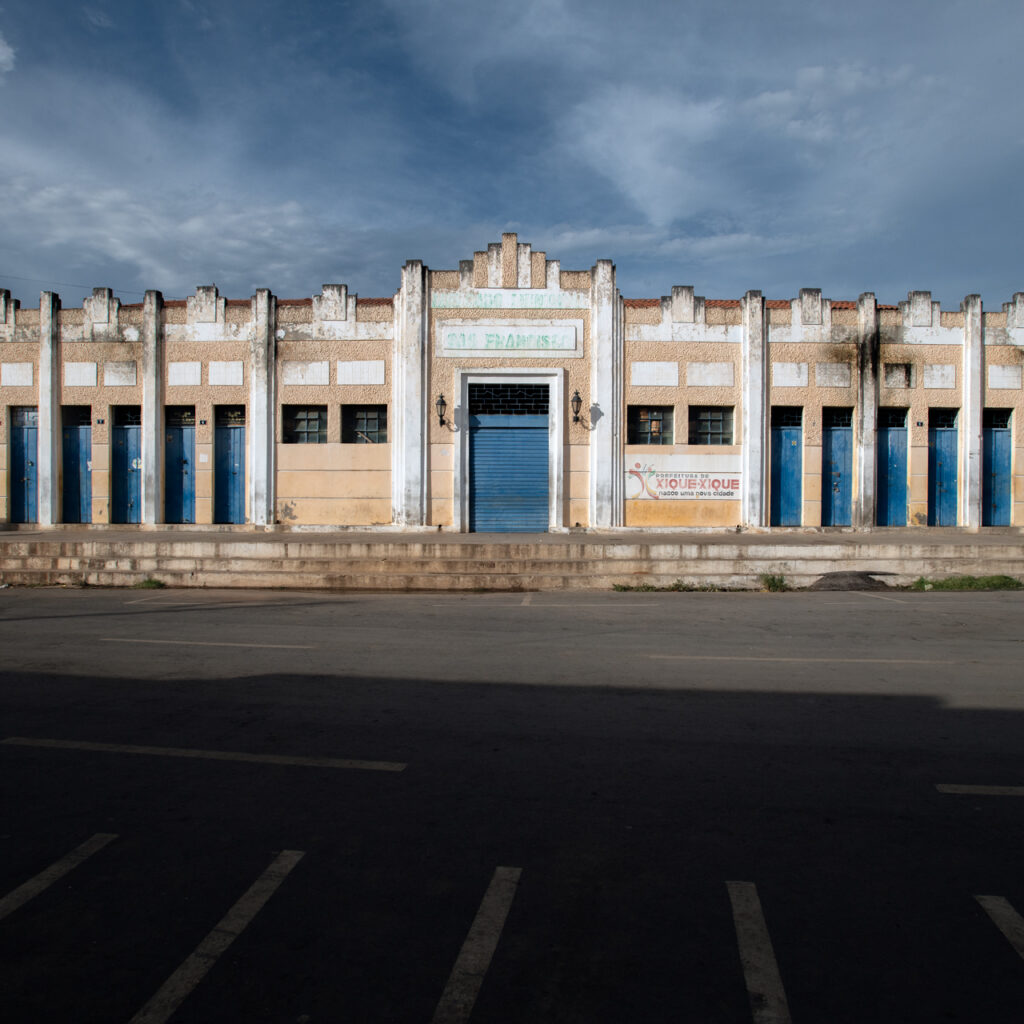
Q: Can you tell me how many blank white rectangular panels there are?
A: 14